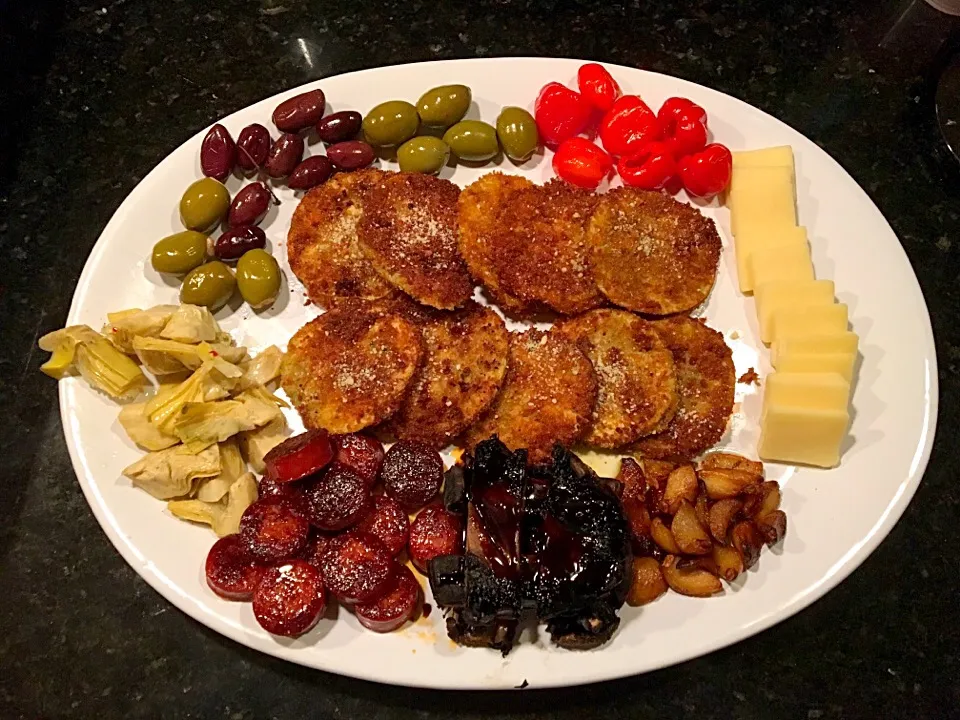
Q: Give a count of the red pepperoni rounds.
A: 13